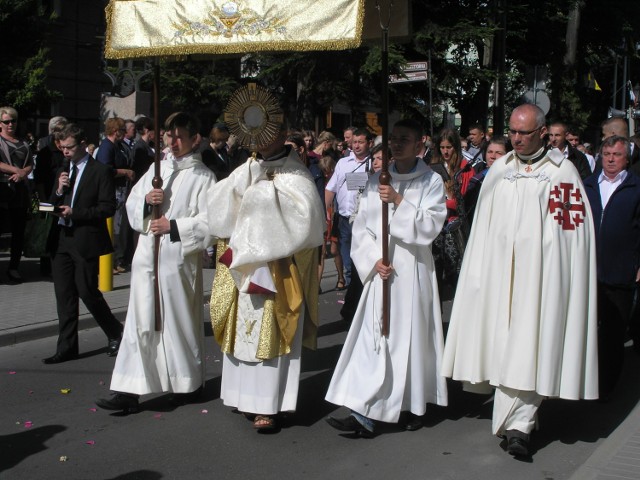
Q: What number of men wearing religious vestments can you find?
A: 4